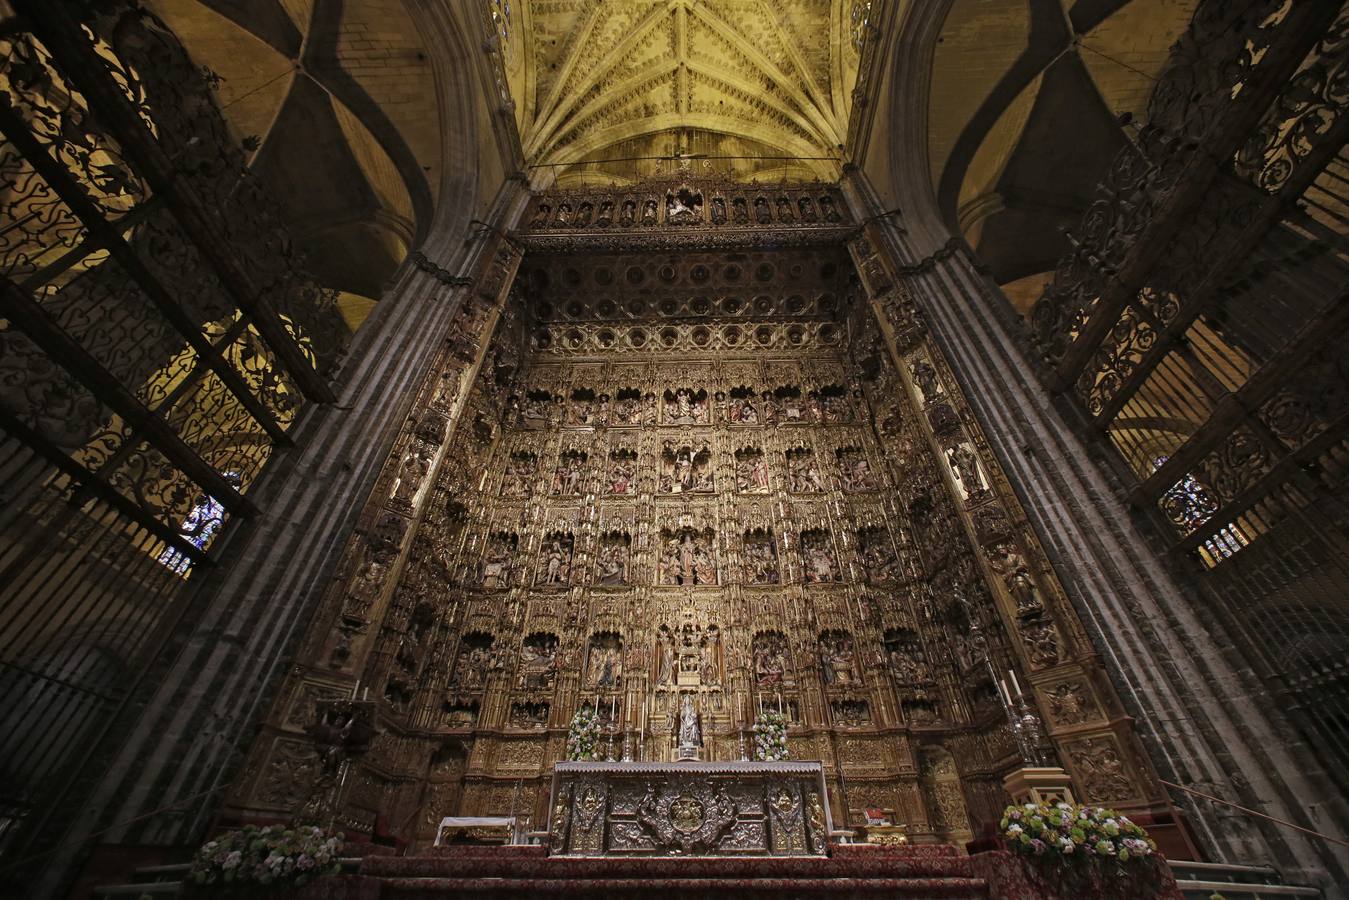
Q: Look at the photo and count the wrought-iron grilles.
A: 2